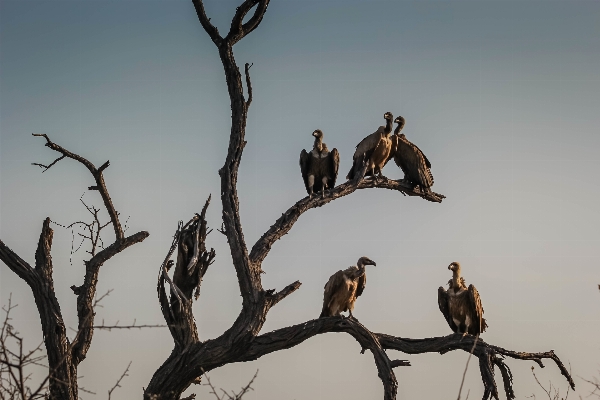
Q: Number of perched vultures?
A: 5